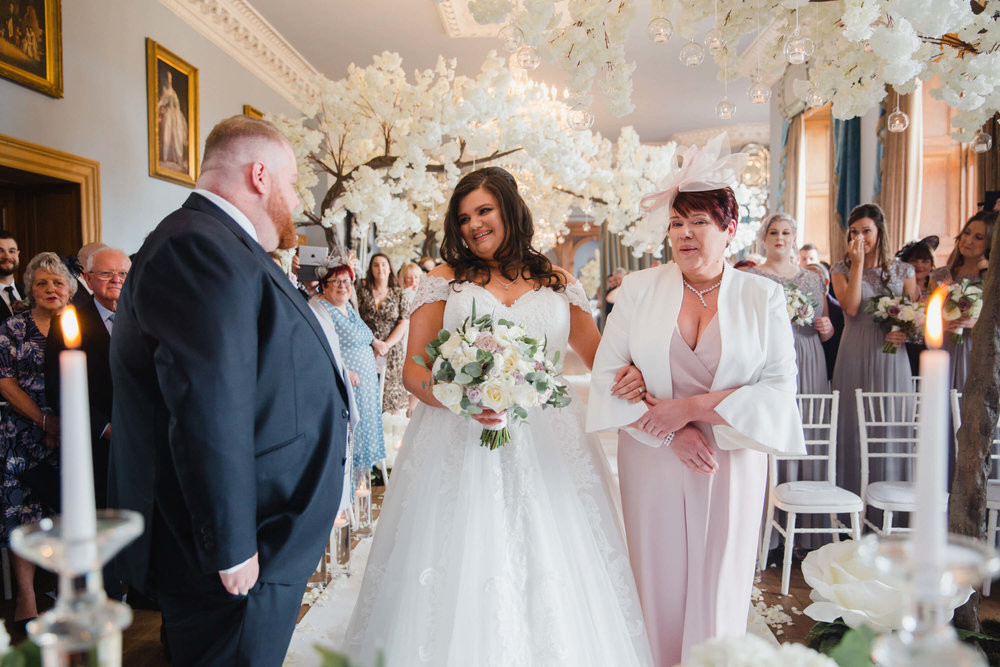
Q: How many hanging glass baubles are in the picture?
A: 12